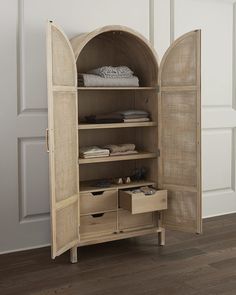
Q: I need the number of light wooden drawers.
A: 4